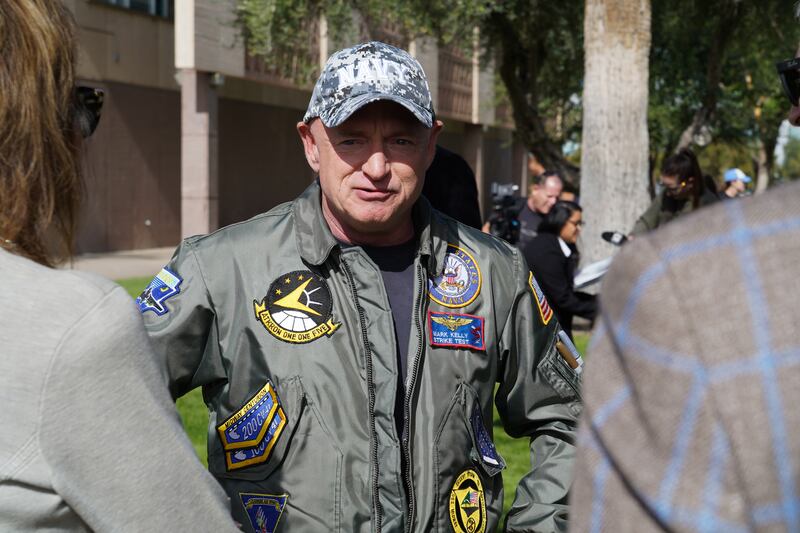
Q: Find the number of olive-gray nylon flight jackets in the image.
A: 1